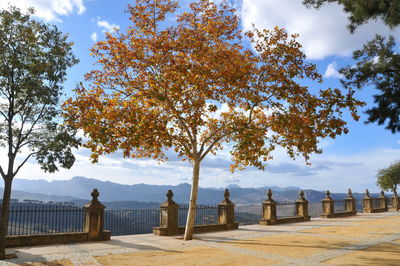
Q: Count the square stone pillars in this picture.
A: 10